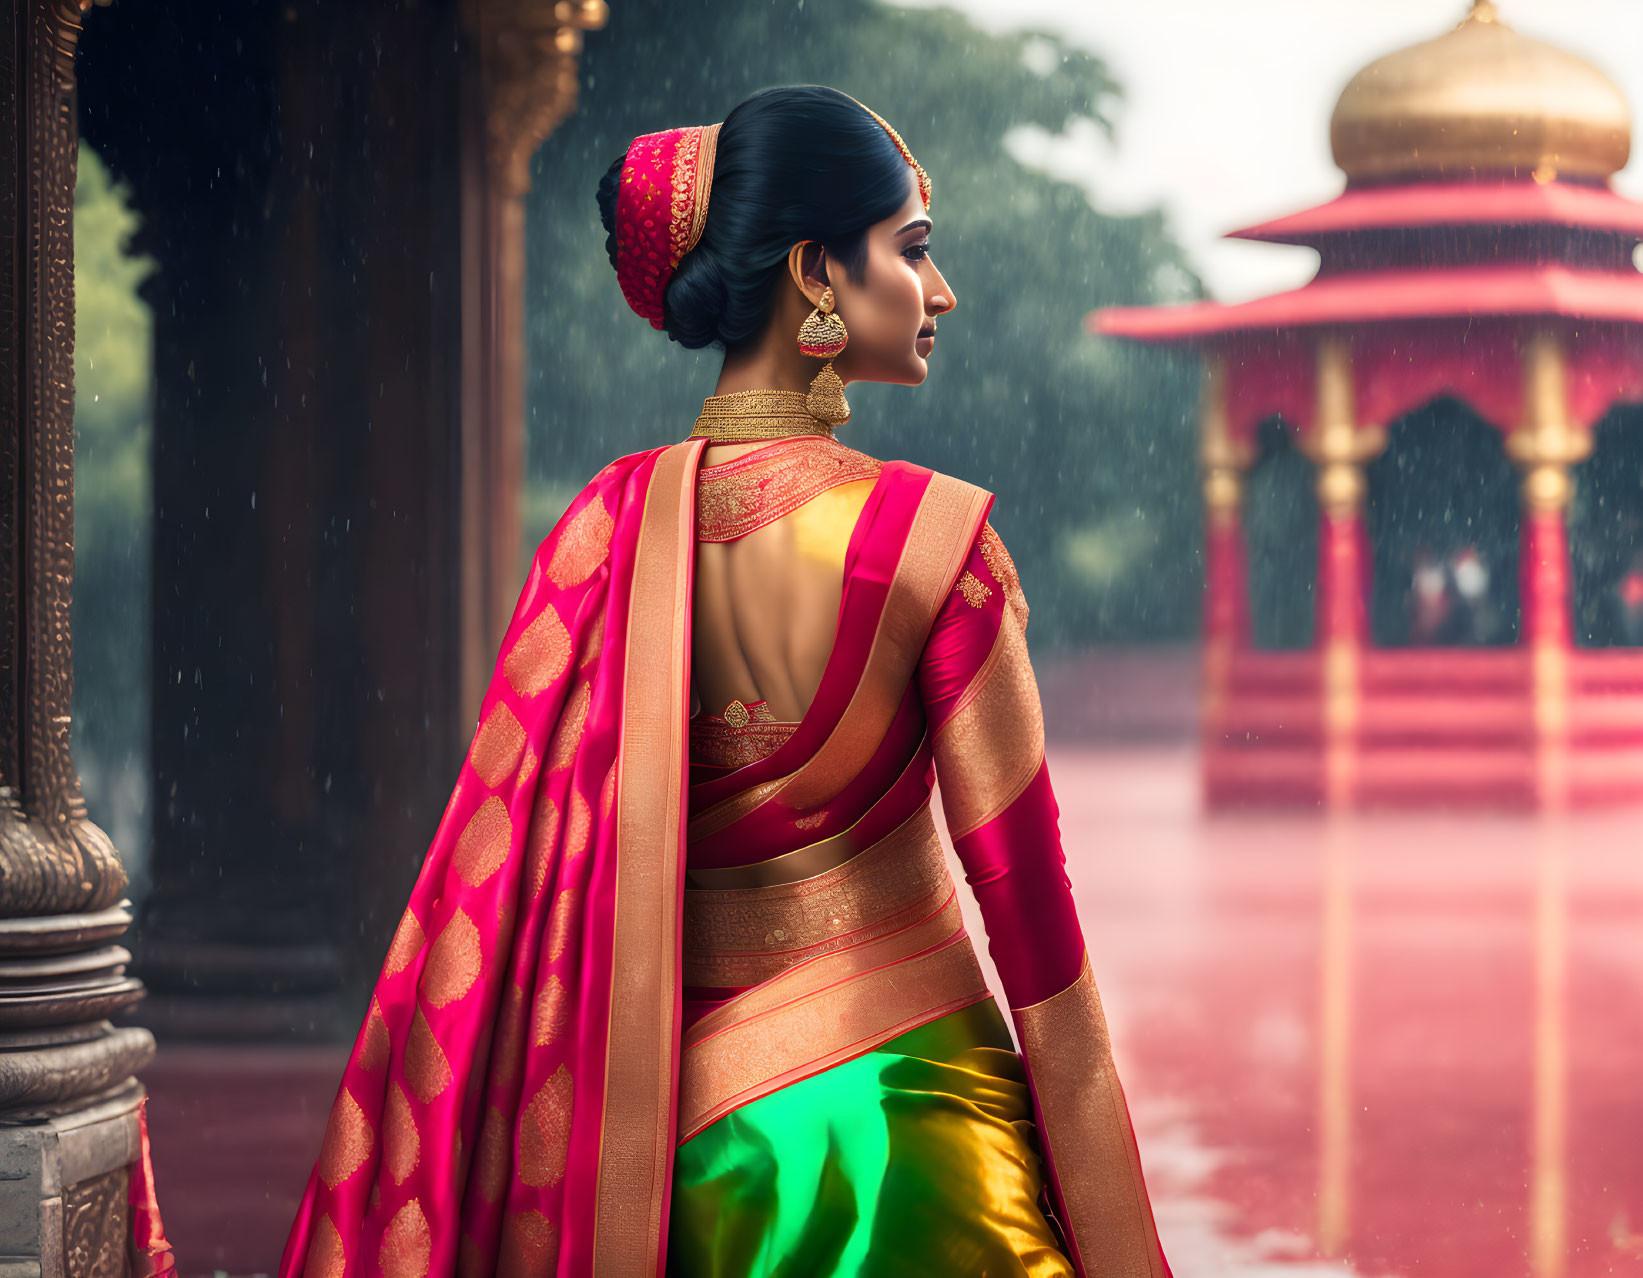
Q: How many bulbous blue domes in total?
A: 0